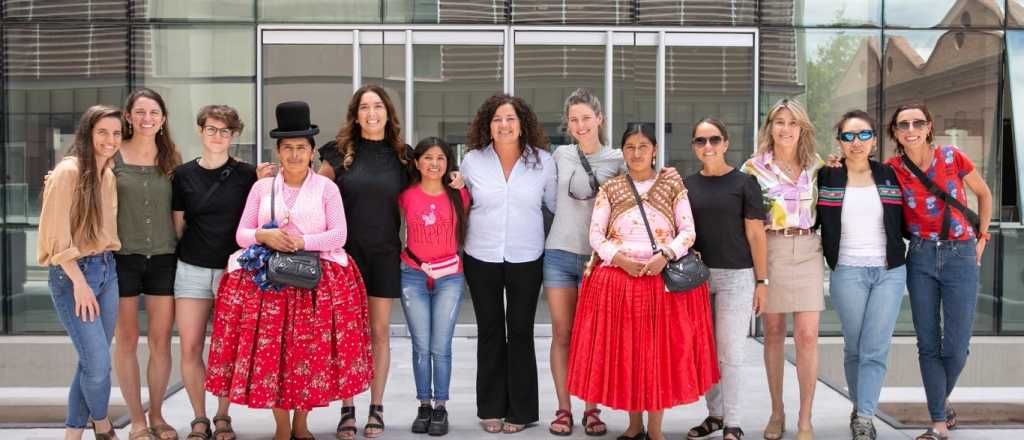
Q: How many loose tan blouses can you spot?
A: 1